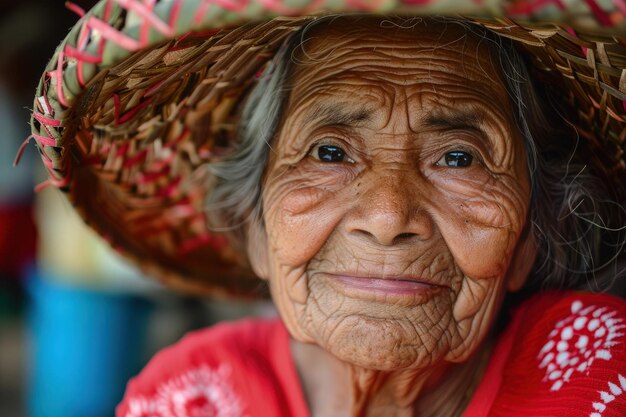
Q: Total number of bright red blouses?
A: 1